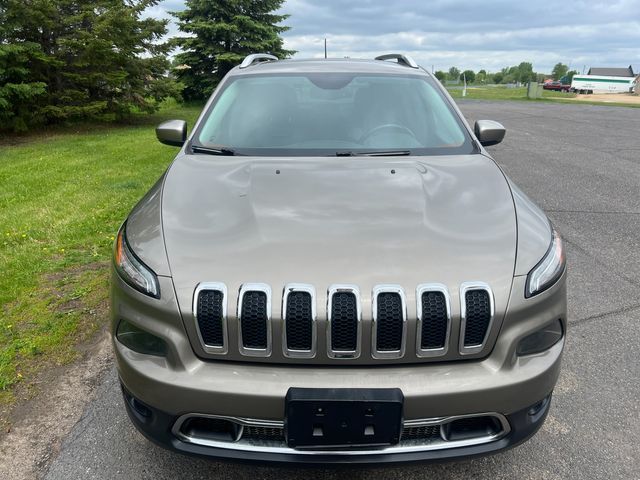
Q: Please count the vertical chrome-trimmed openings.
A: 7